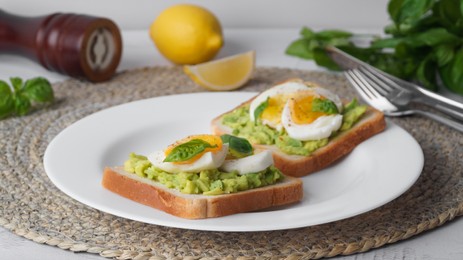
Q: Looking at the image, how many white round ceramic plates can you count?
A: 1